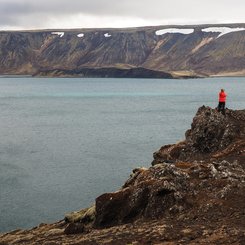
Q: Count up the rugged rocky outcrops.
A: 1